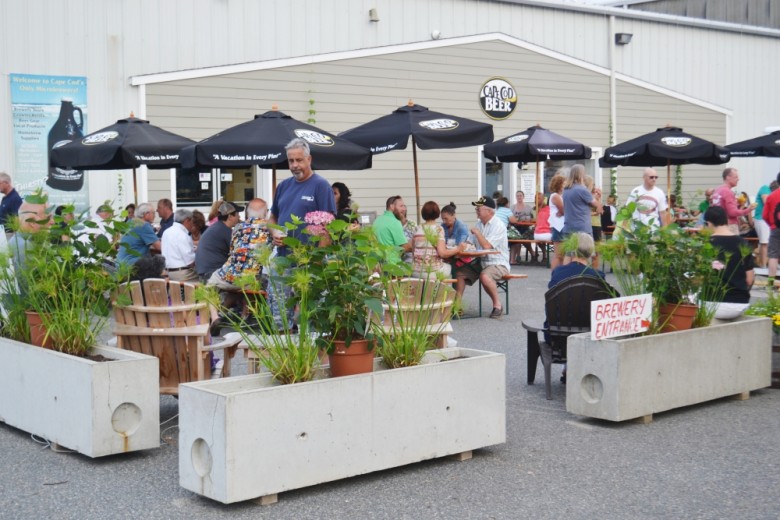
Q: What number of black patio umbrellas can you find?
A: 6